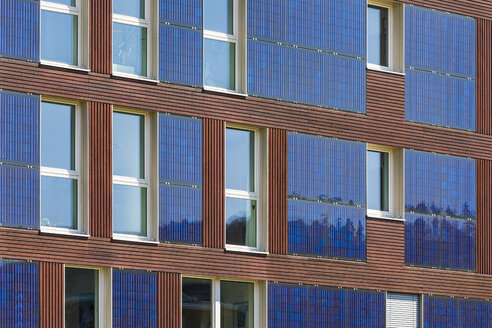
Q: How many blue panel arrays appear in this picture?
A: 12